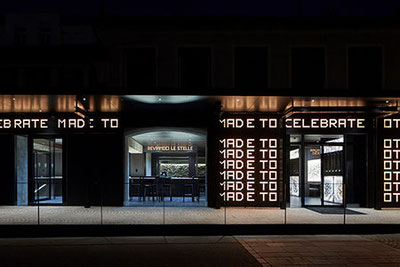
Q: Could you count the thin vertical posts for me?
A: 6